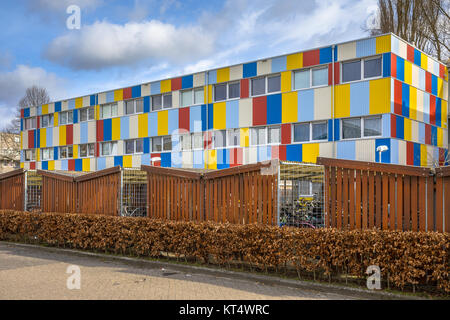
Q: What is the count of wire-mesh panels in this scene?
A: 3